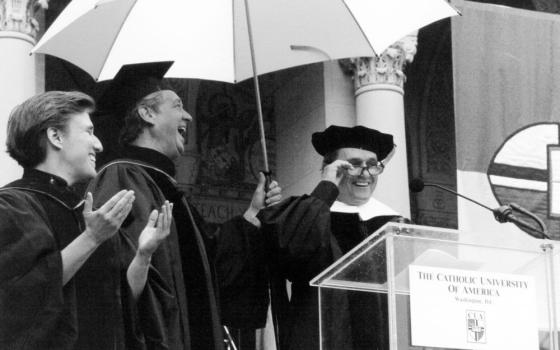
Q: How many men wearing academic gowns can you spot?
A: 3